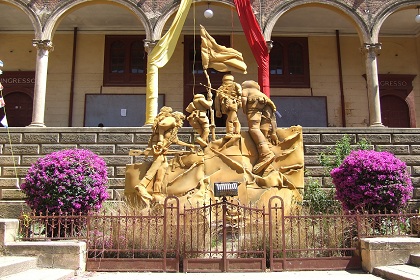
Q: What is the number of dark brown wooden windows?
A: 2